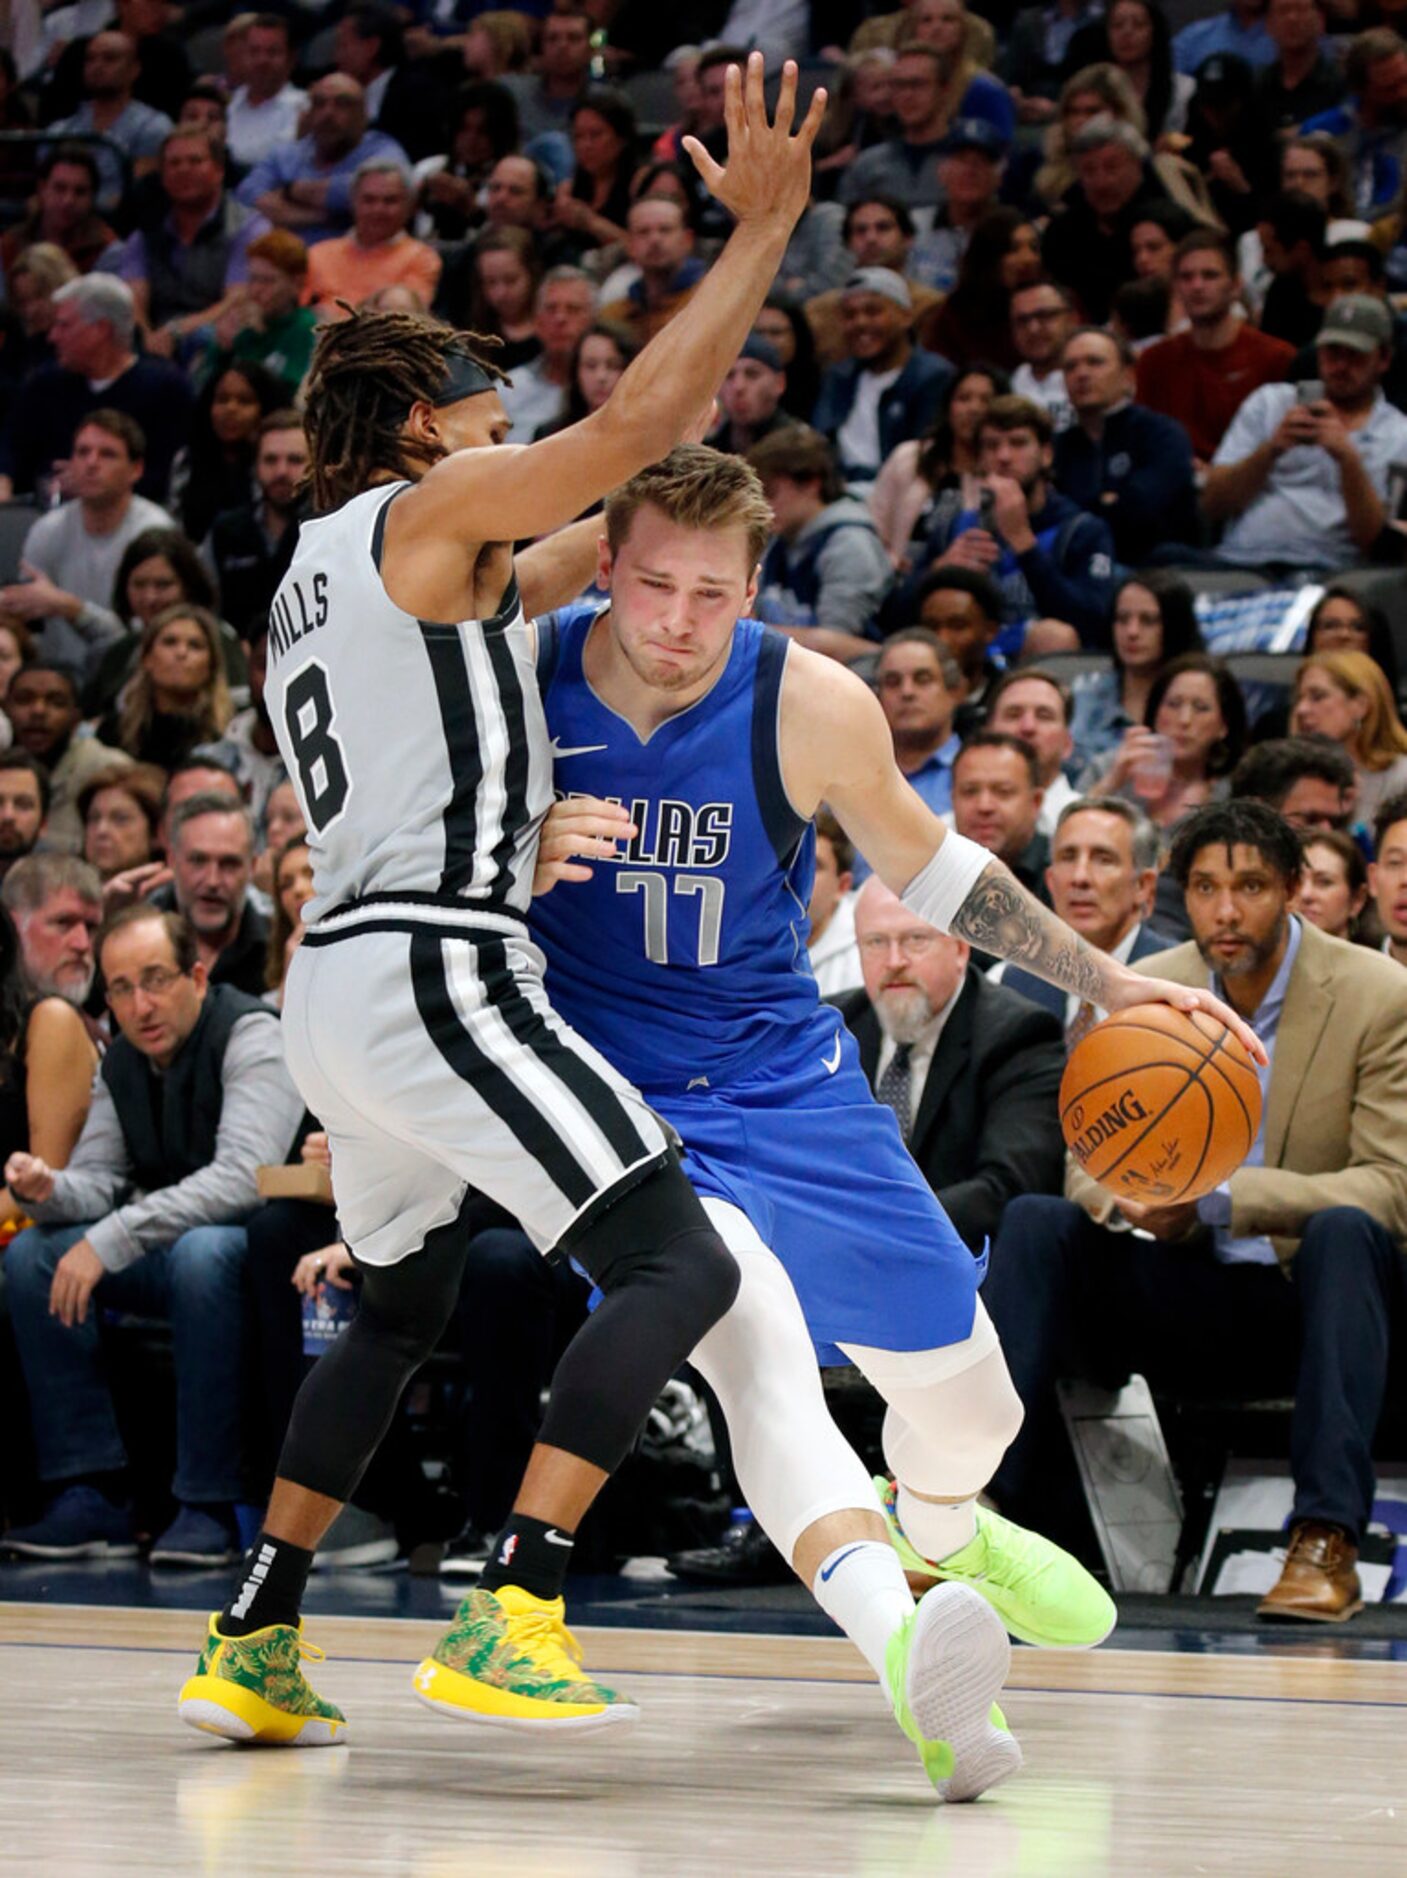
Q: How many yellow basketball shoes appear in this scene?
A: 2